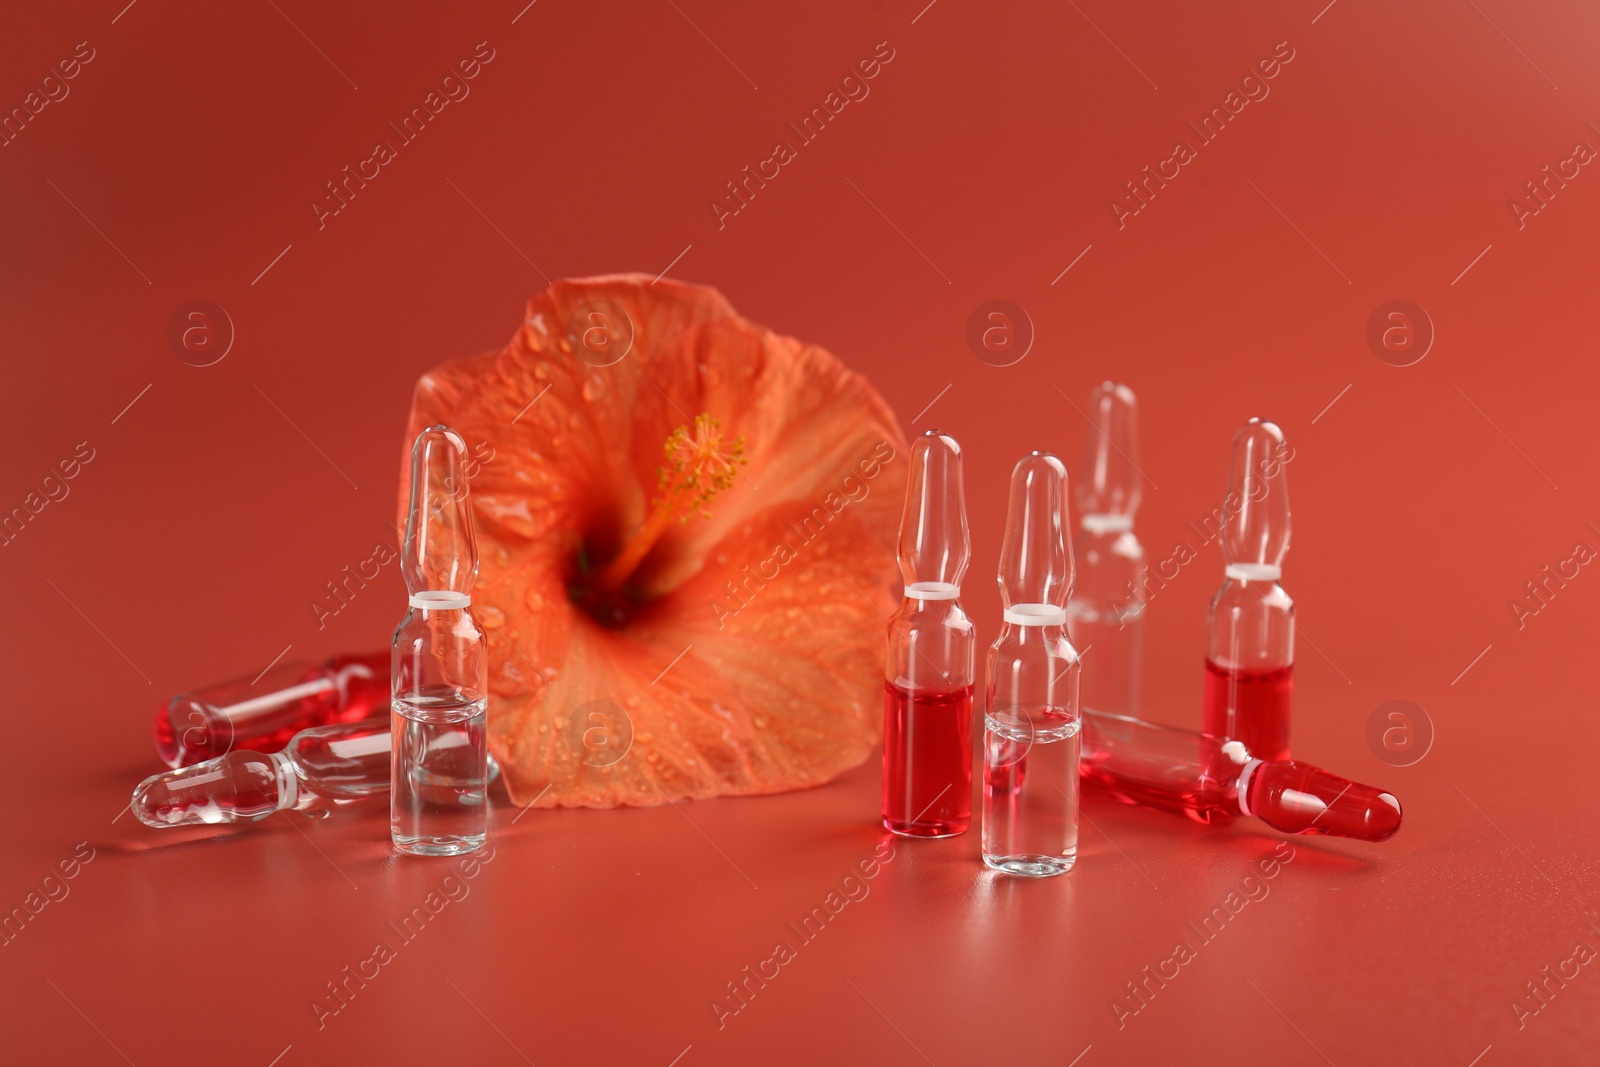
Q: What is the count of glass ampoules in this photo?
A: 8